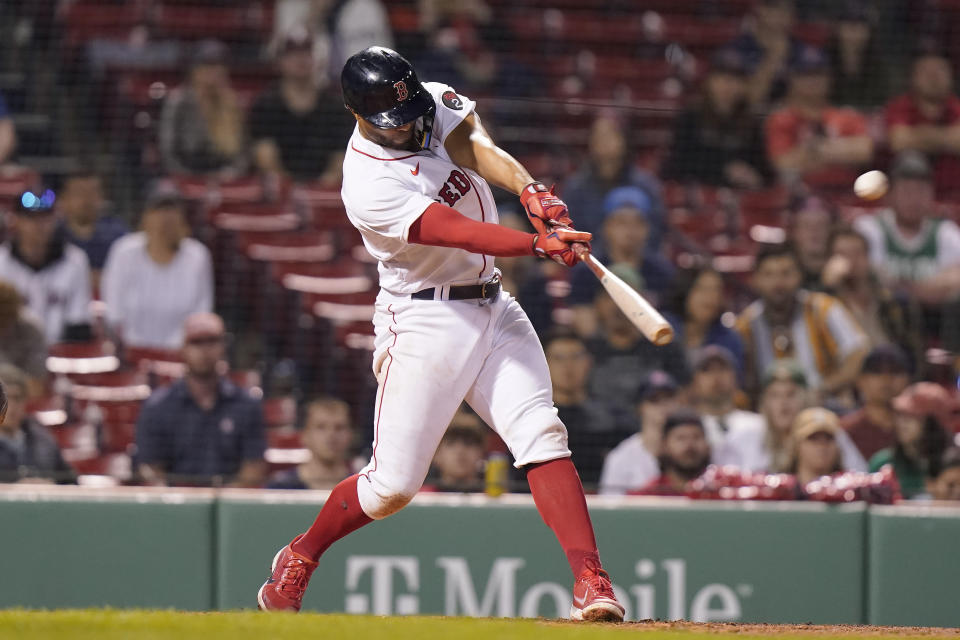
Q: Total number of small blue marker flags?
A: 0